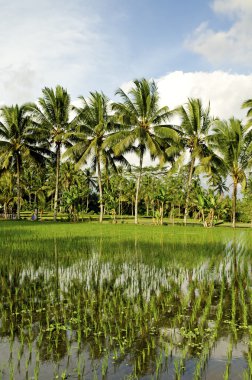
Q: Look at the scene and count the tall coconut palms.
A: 6